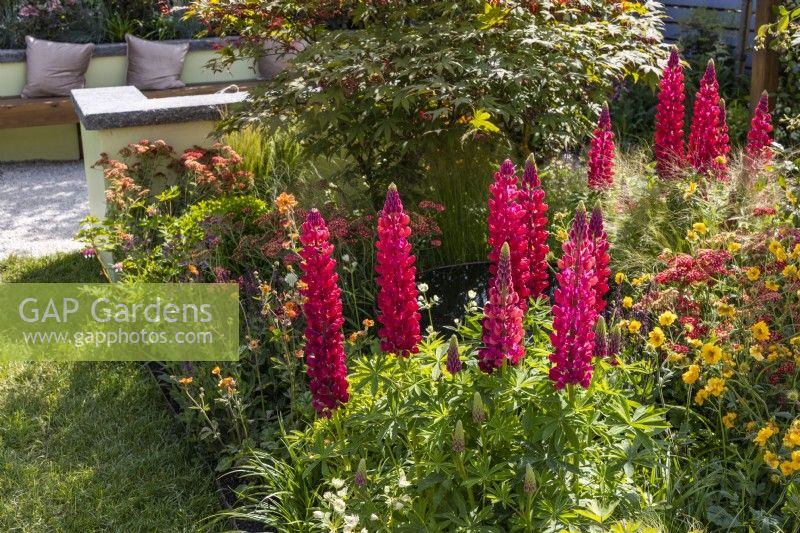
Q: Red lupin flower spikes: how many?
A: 12